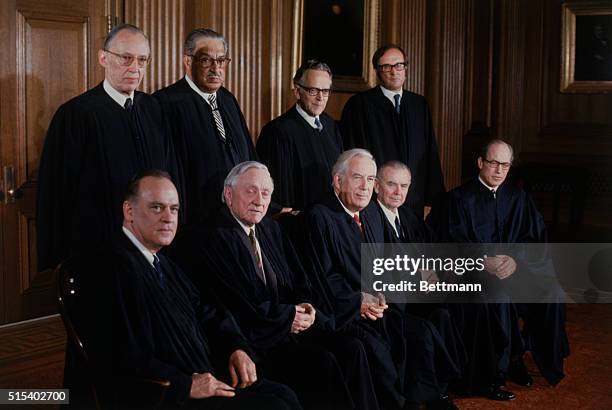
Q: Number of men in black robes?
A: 9